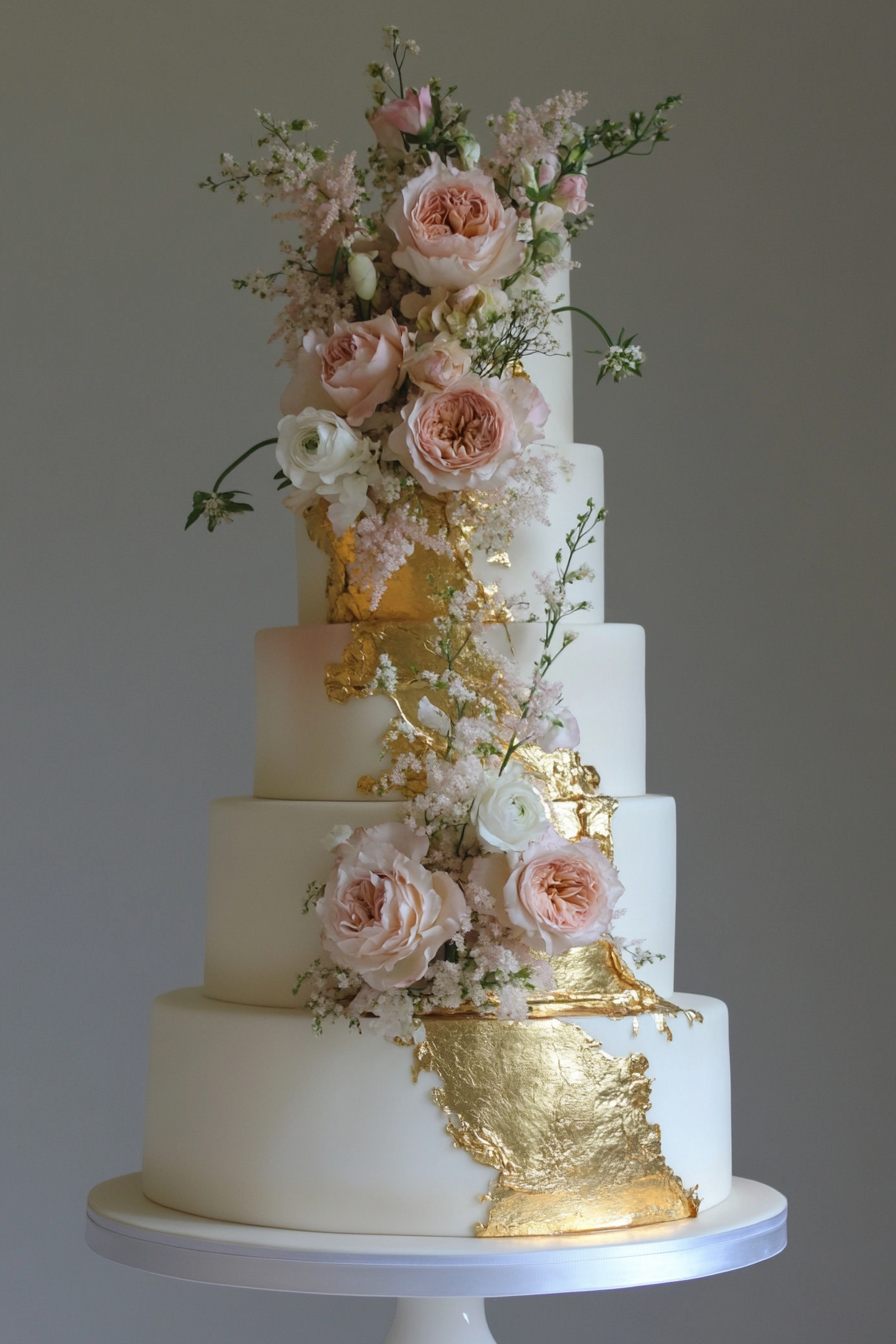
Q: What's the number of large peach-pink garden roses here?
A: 5